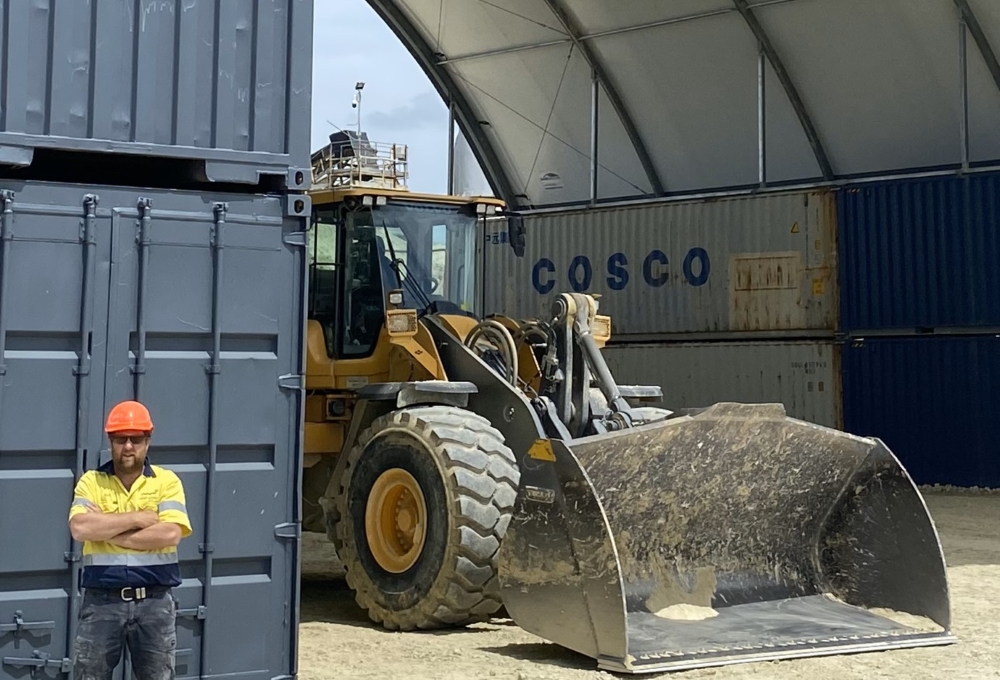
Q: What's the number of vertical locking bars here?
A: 4